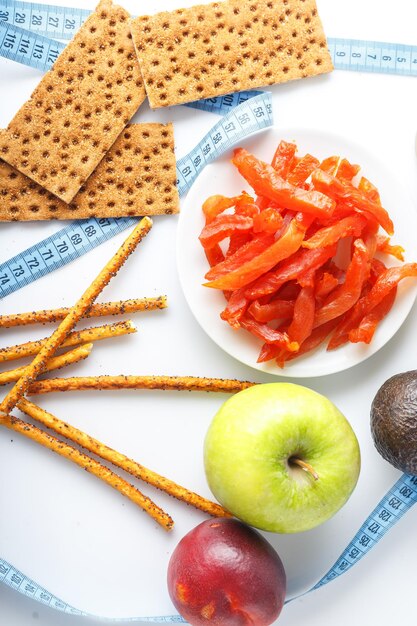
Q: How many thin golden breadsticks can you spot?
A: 7